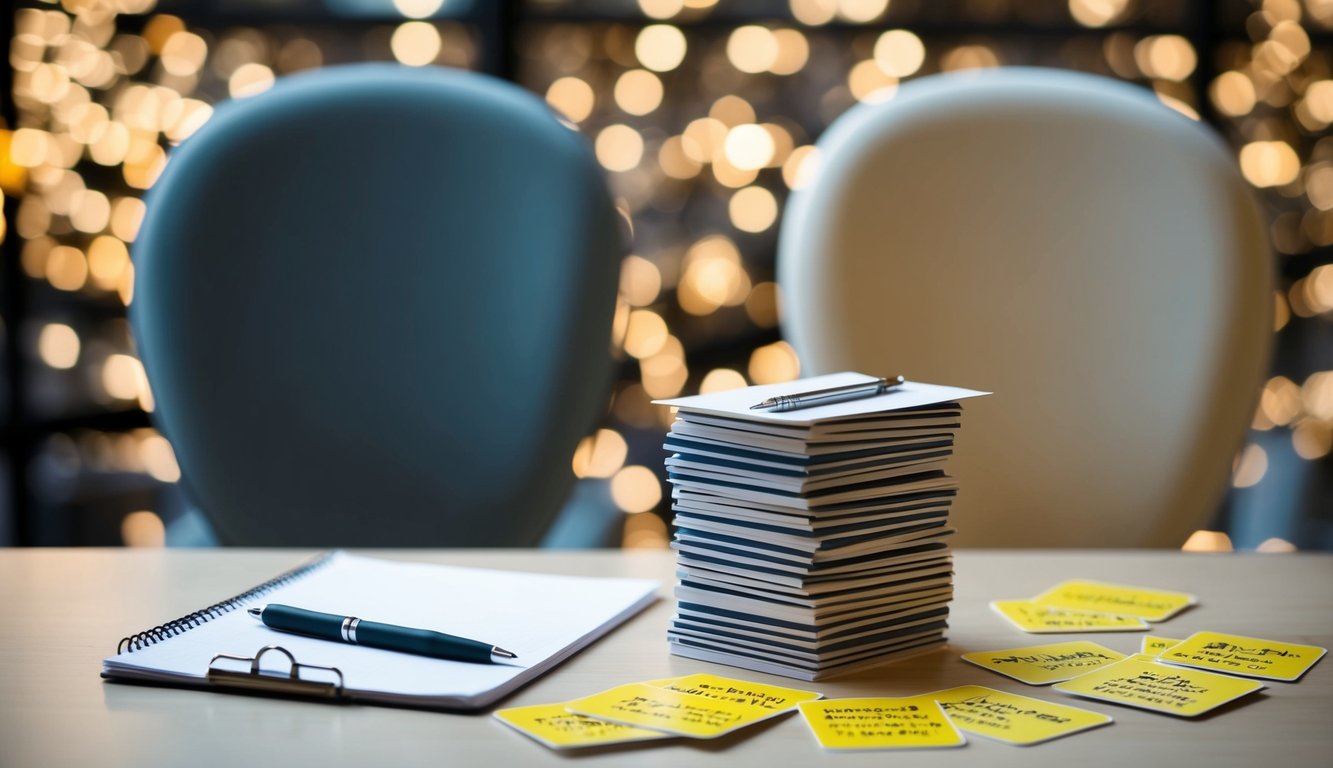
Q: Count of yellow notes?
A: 11